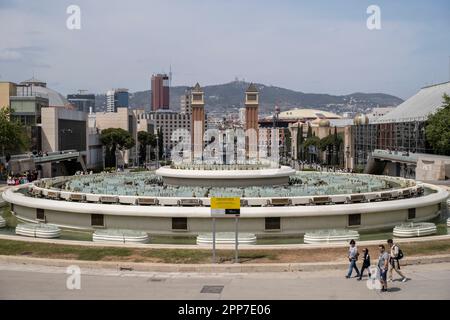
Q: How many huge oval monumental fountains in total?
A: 1